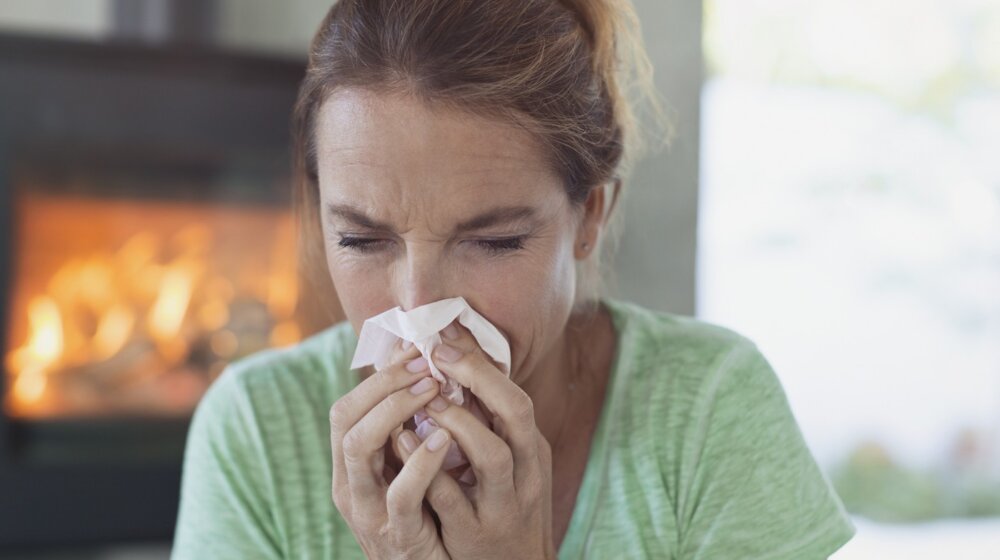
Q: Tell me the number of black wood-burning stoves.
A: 1